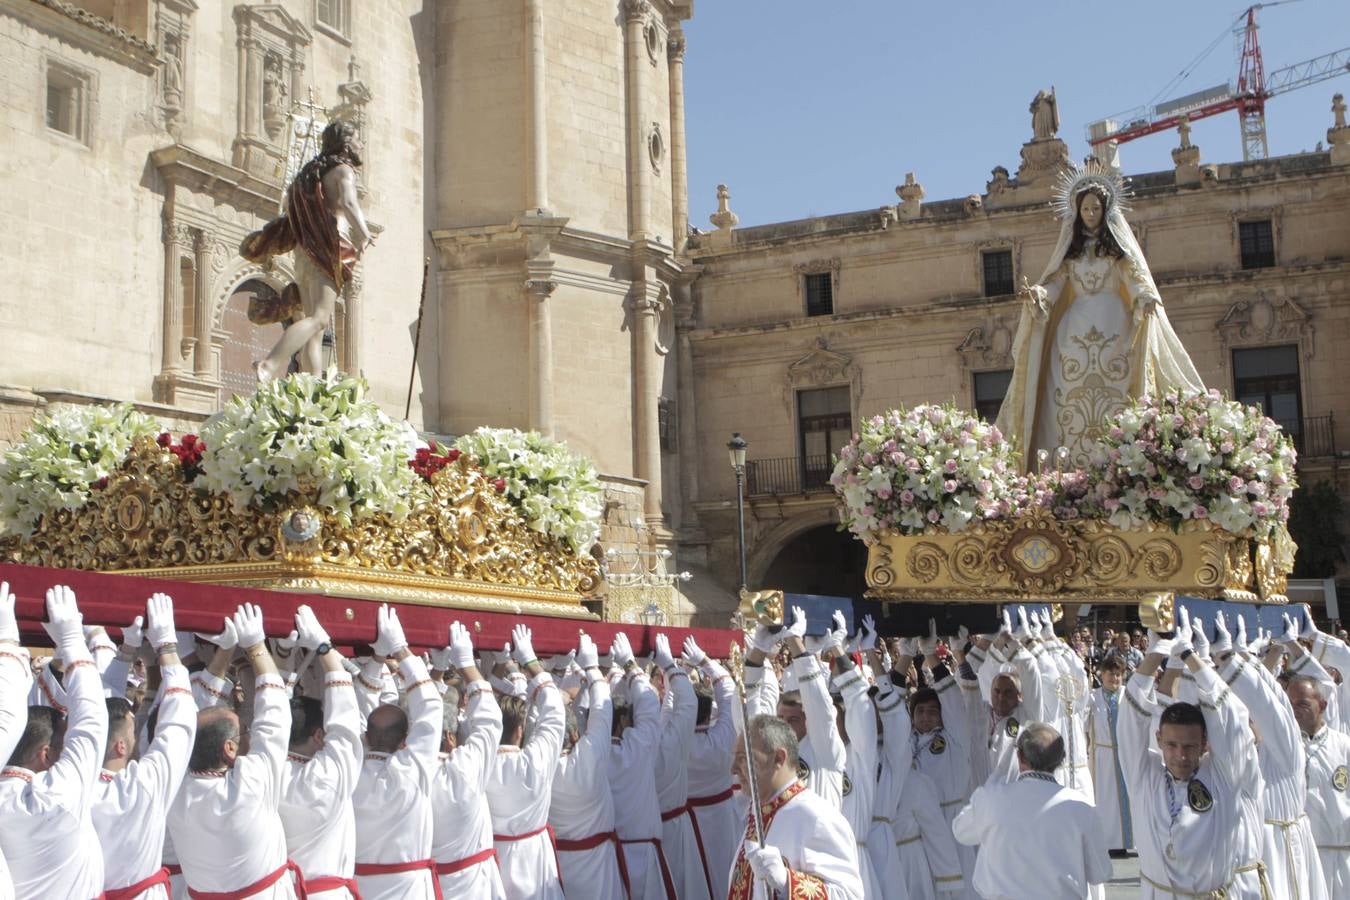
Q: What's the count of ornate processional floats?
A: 2